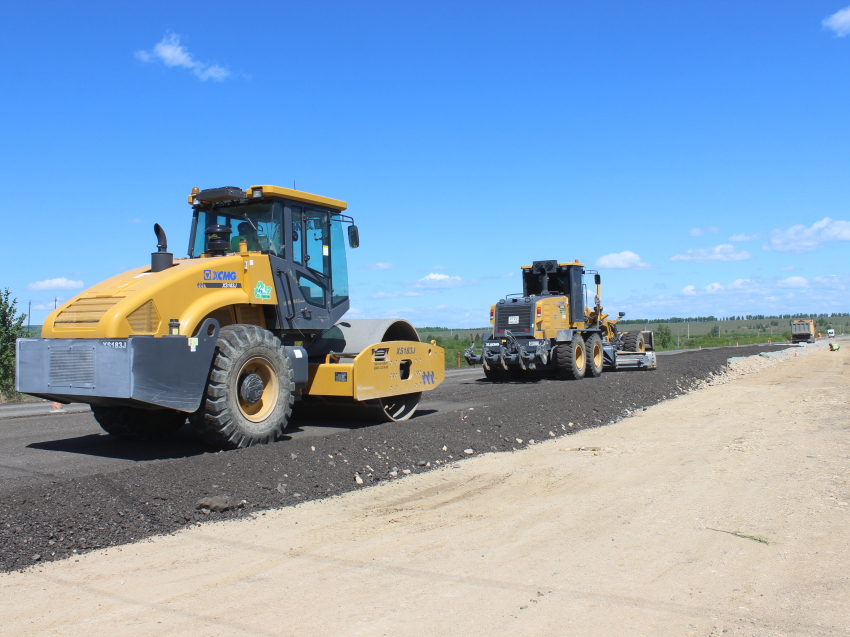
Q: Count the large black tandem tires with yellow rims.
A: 2